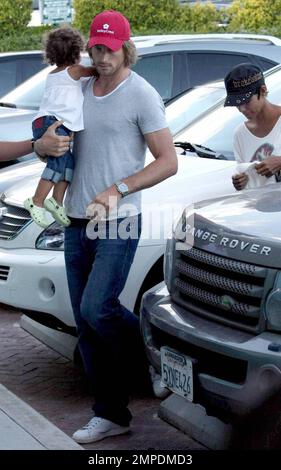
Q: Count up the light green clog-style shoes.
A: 2